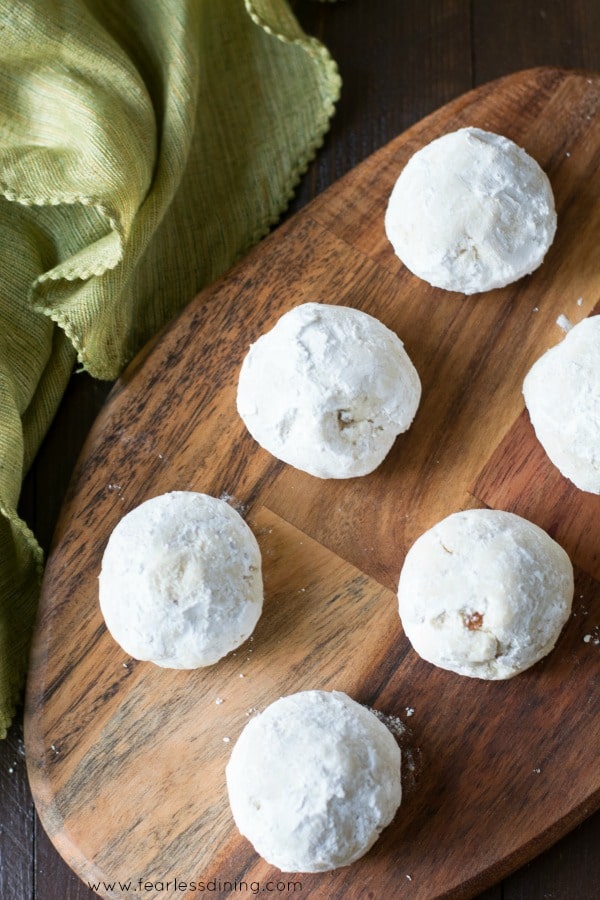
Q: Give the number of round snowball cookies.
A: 6